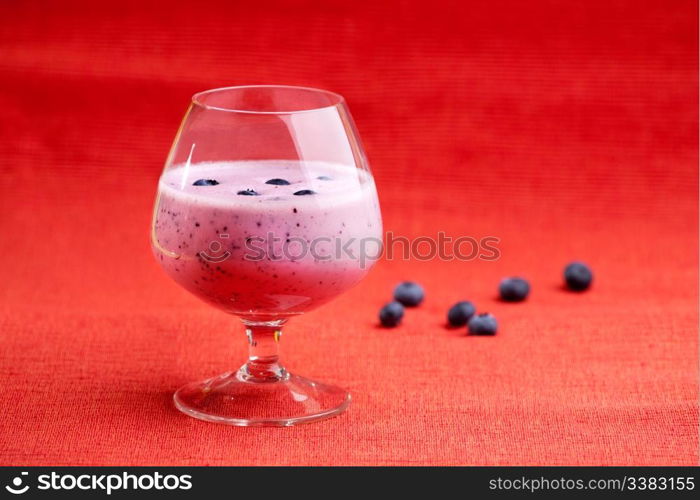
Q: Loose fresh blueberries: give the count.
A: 6